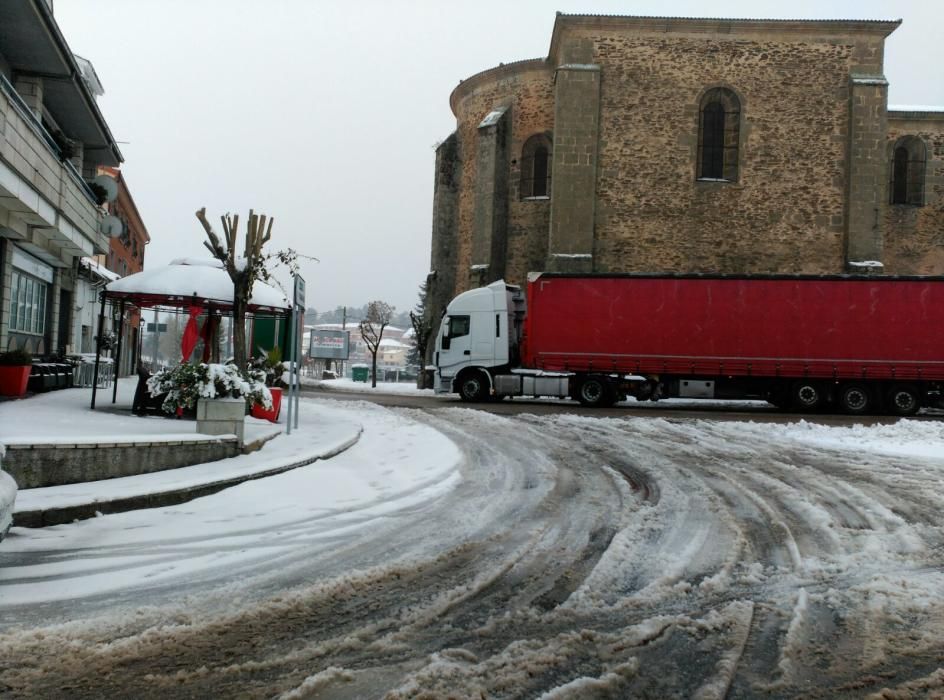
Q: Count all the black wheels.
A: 5